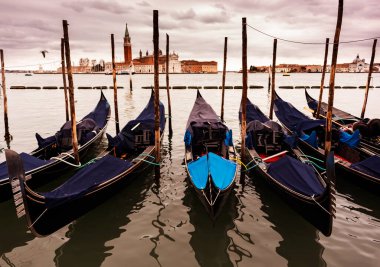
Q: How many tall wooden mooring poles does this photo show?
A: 12